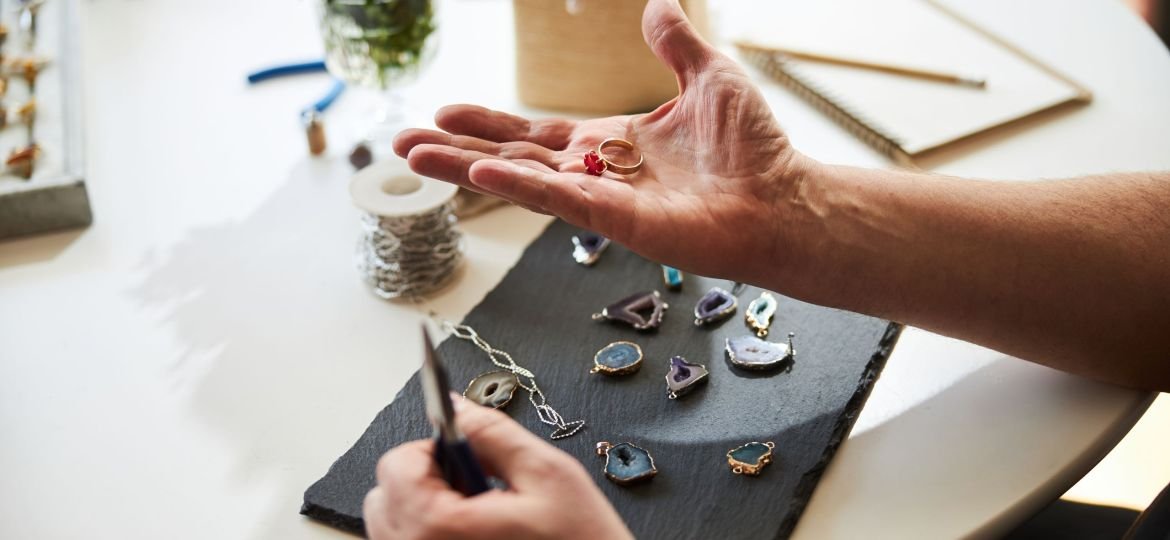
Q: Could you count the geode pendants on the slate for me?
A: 11